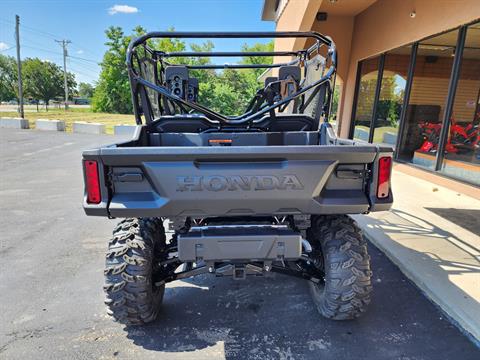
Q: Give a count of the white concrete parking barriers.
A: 4